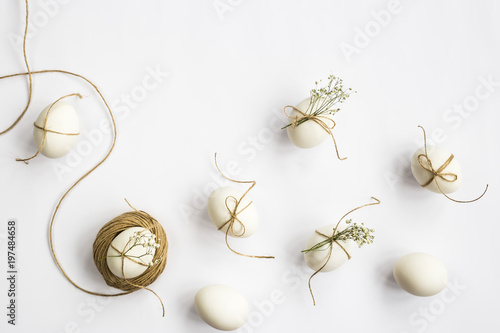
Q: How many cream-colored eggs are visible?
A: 8